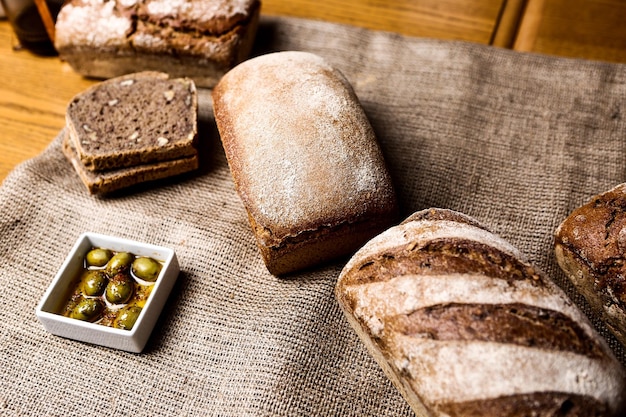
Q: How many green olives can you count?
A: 7